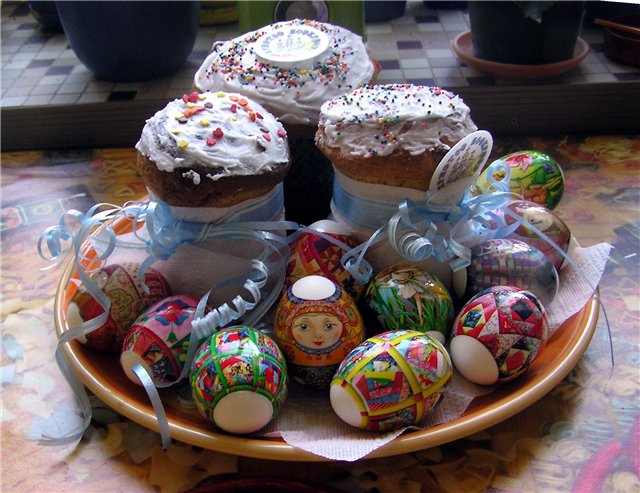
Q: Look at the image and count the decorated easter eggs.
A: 11